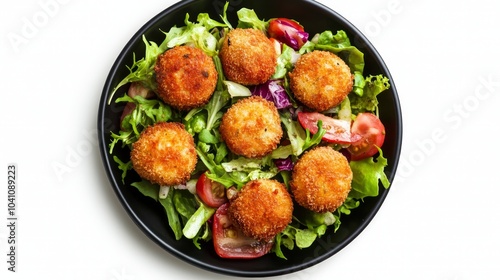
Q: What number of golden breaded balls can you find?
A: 7